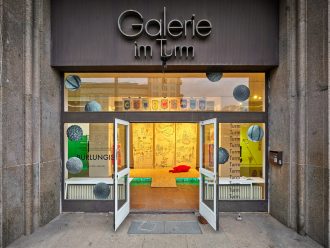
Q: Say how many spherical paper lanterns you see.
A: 9